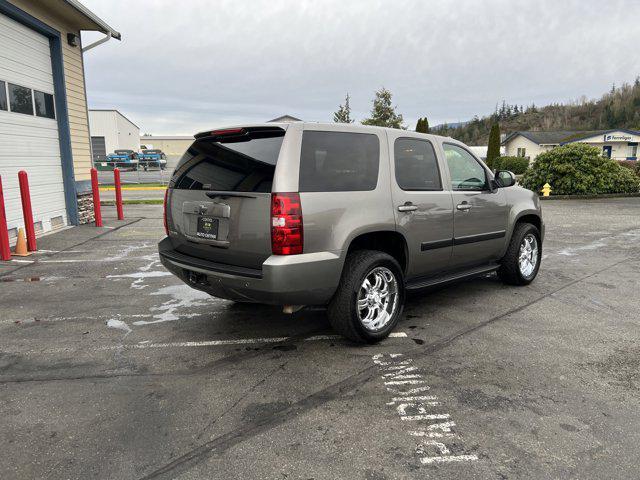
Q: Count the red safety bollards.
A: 4